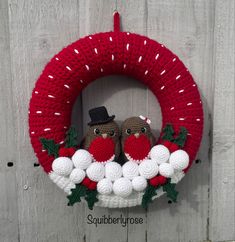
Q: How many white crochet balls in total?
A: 13